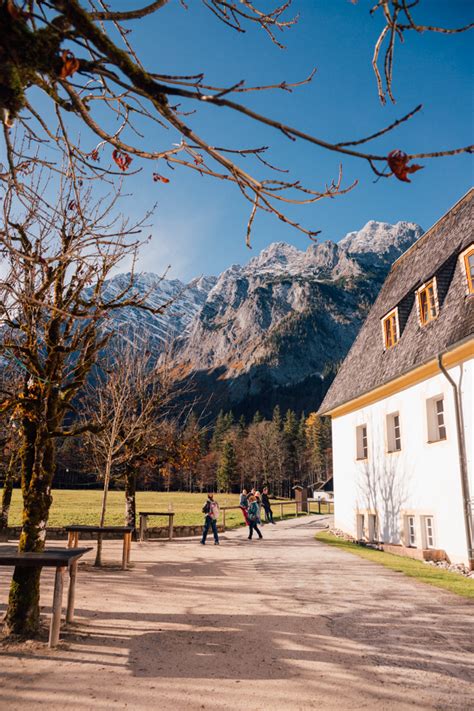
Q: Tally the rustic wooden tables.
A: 3